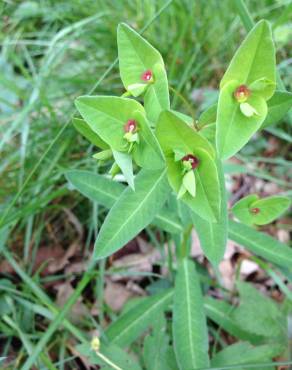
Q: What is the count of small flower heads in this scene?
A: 5